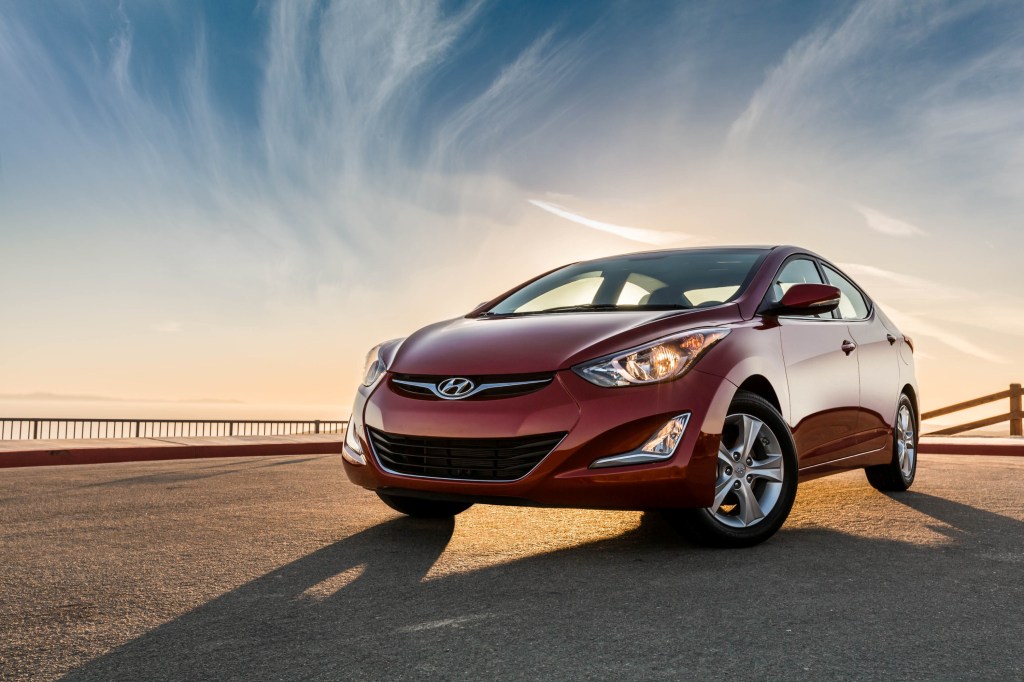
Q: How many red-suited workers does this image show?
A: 0